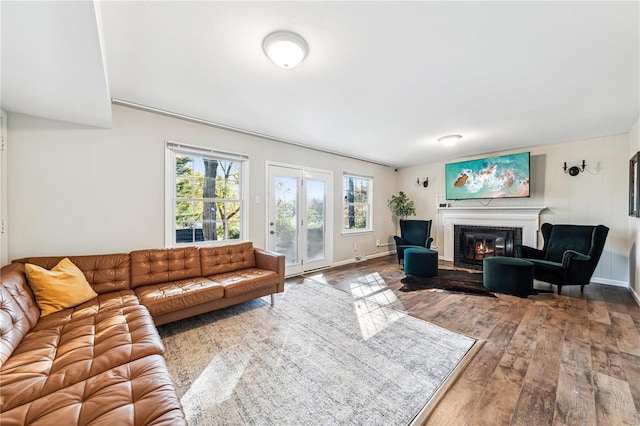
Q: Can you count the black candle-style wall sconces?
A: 2